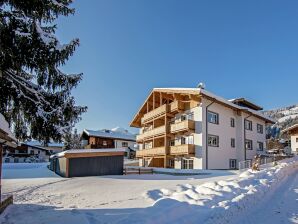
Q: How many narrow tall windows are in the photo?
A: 2